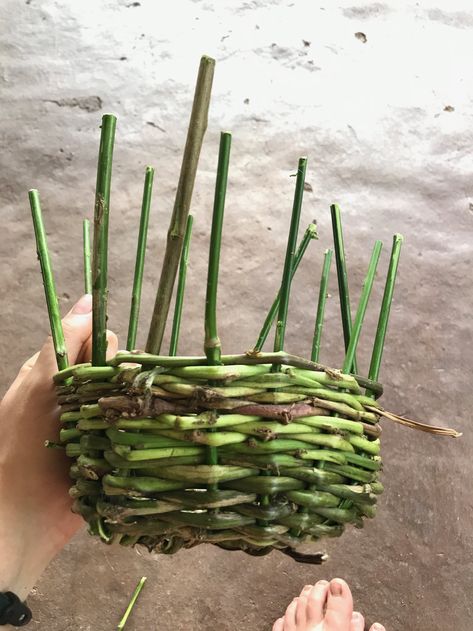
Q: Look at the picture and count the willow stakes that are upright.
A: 13